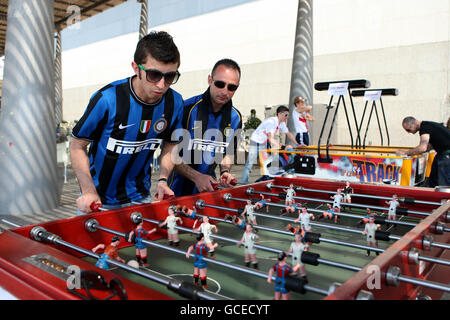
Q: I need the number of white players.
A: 10